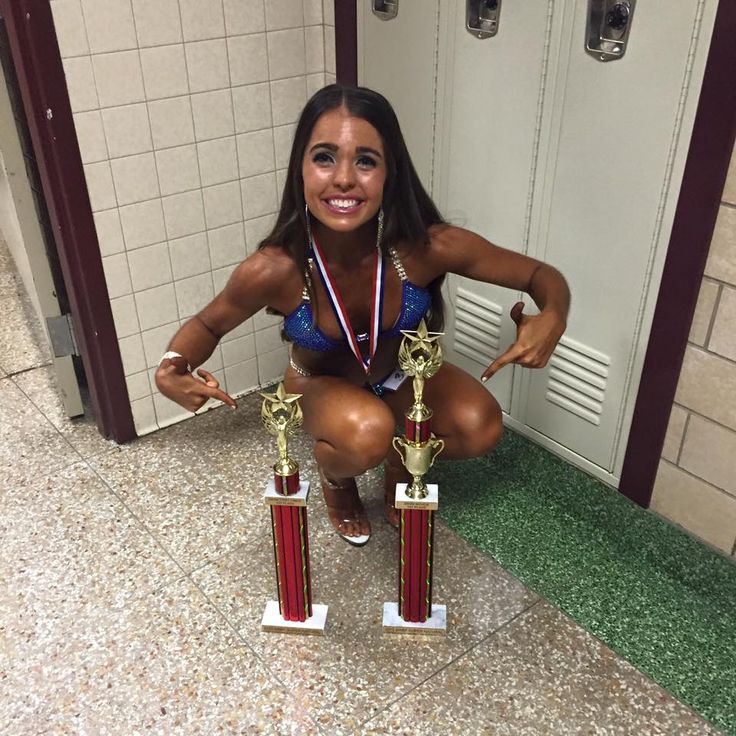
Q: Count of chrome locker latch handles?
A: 3